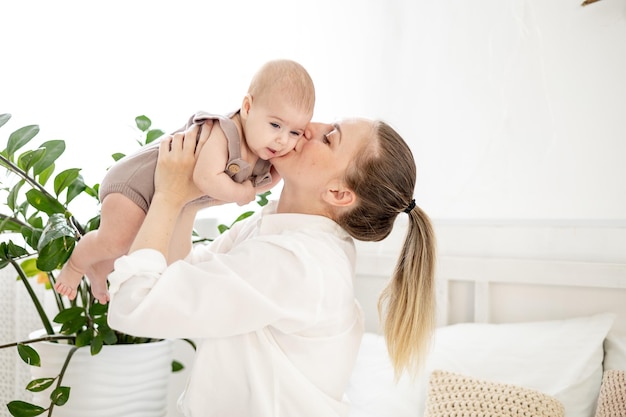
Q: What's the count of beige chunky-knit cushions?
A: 2